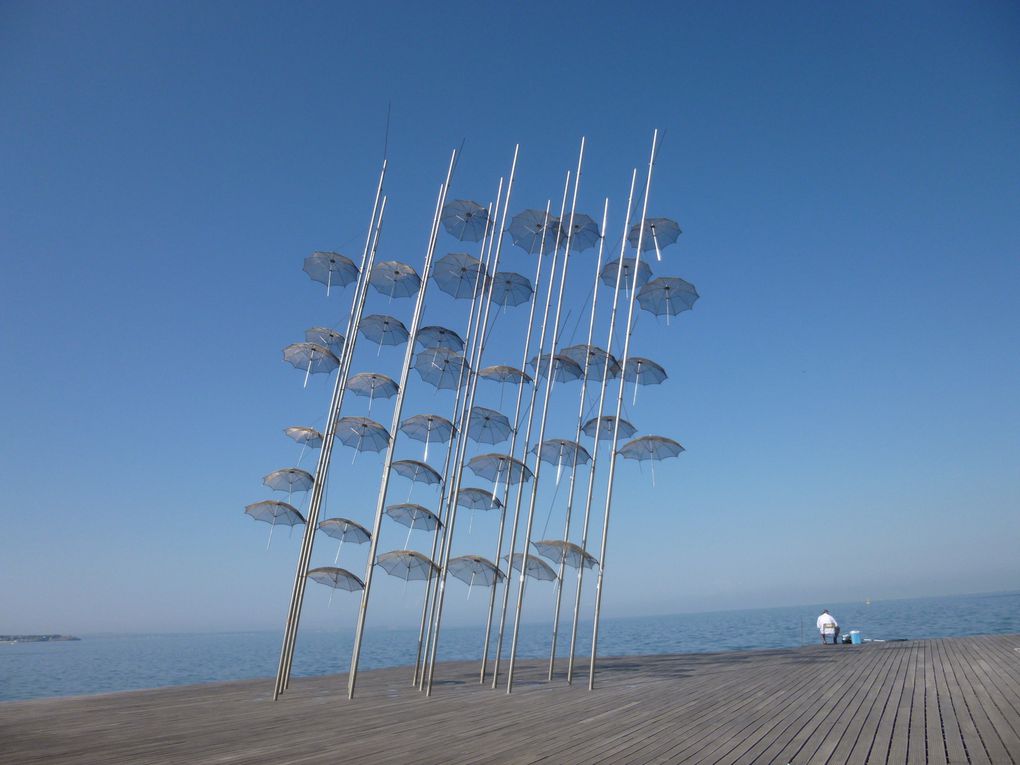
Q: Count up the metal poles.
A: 14